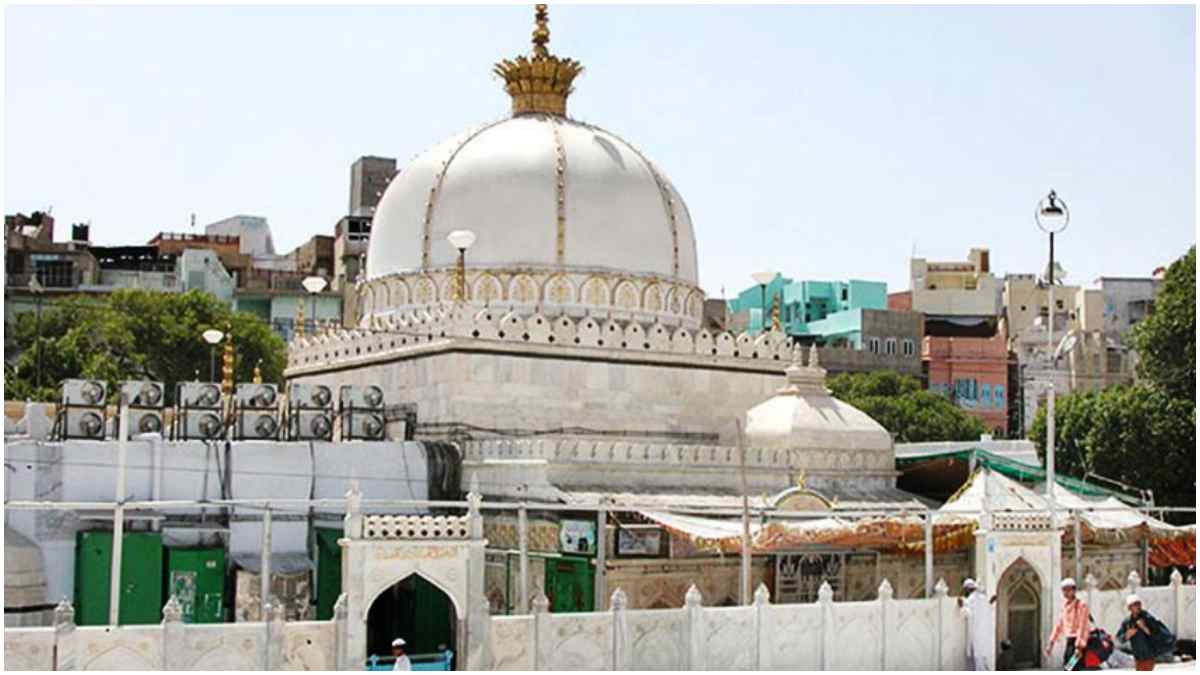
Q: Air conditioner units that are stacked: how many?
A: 12